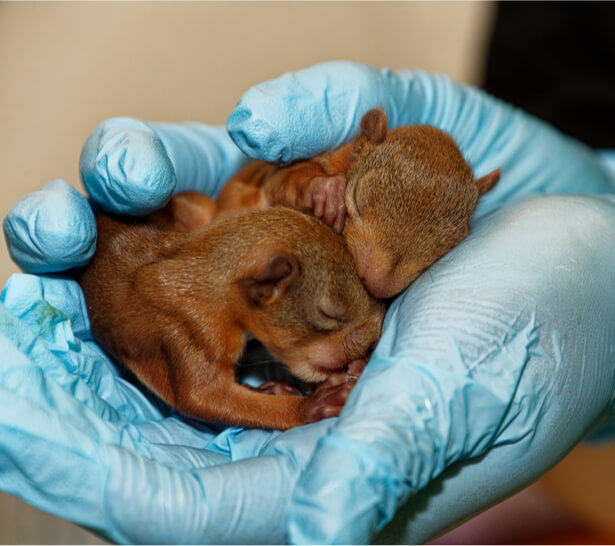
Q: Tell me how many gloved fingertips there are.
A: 3